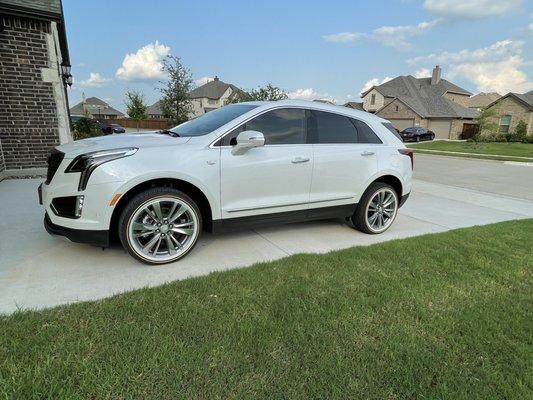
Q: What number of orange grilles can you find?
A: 0